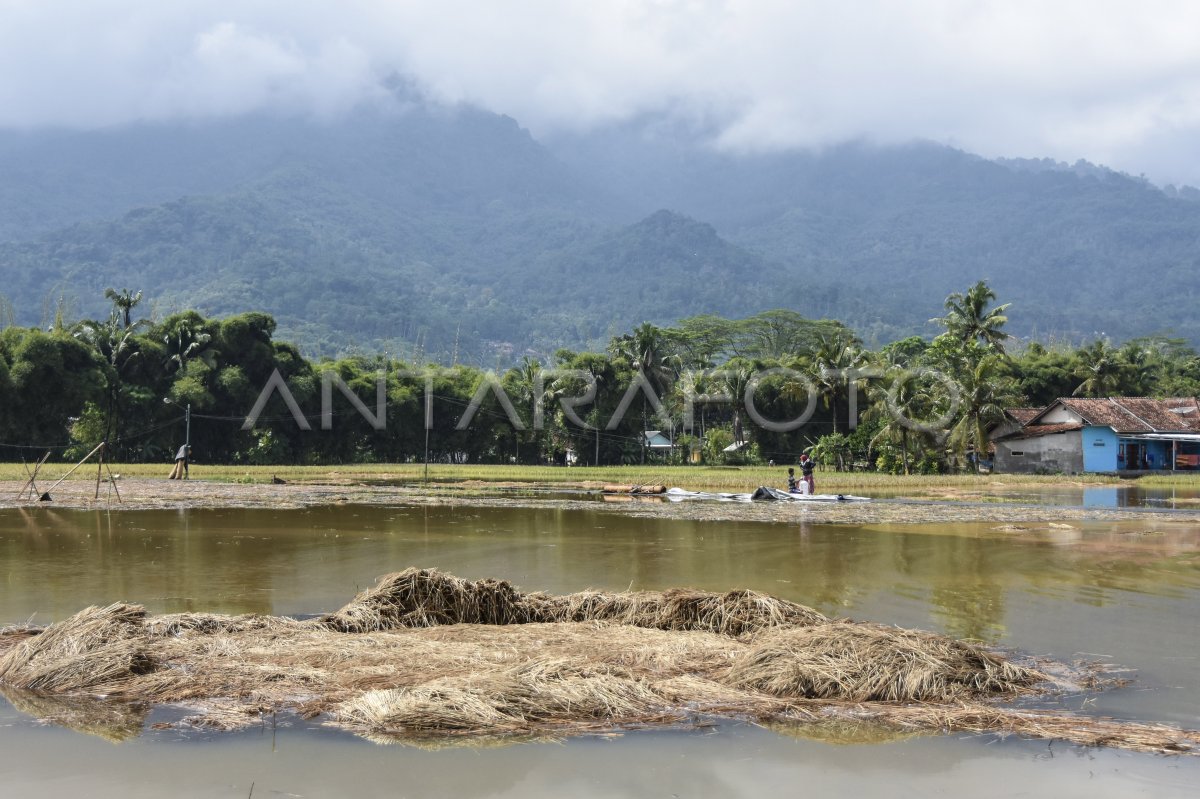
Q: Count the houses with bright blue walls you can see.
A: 1